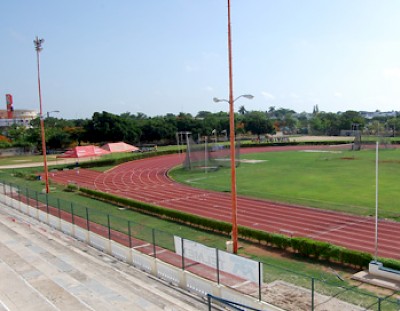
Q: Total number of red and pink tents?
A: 2